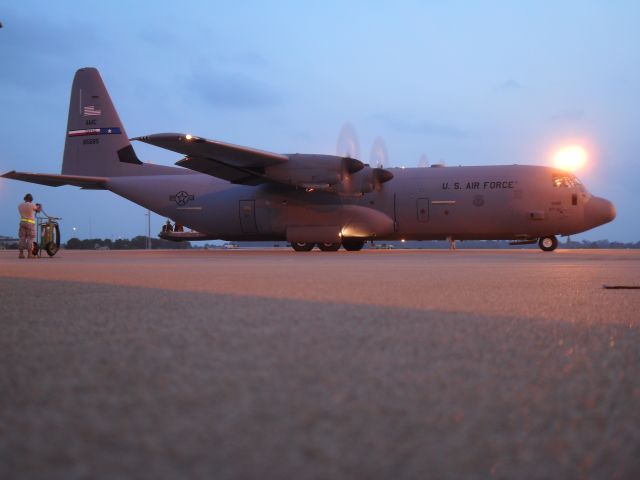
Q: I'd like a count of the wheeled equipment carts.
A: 1